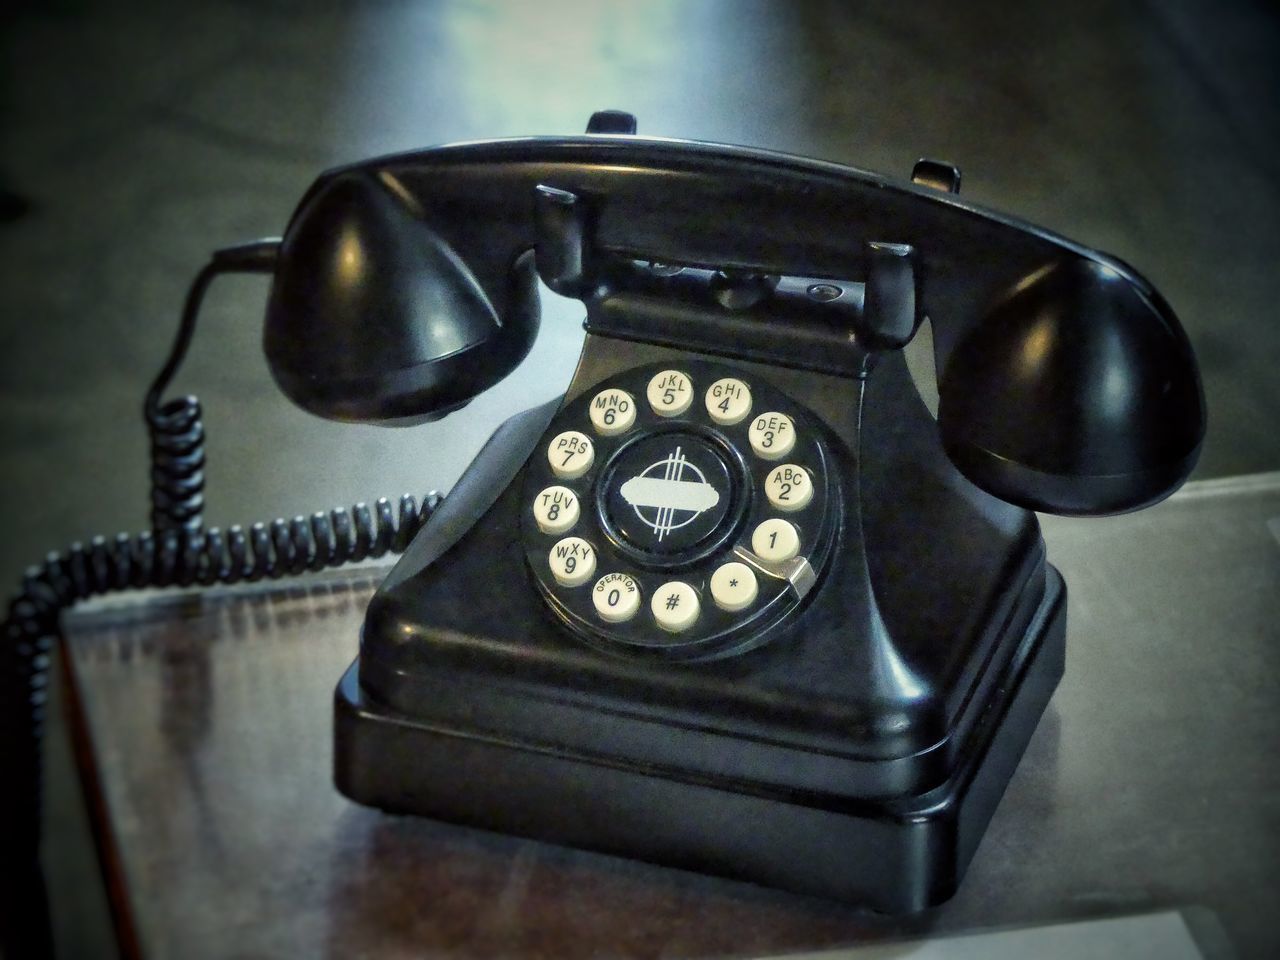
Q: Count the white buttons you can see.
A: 12